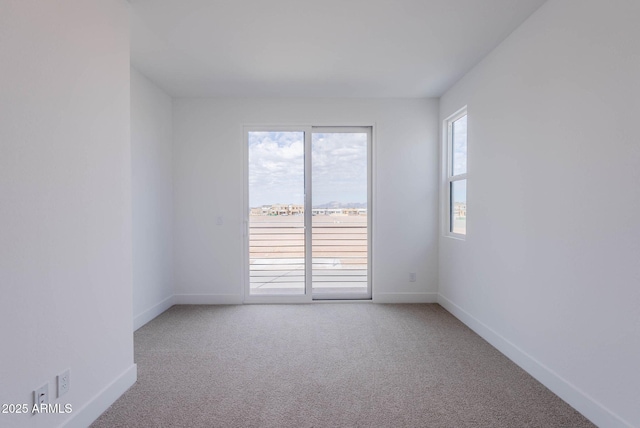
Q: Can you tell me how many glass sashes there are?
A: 4